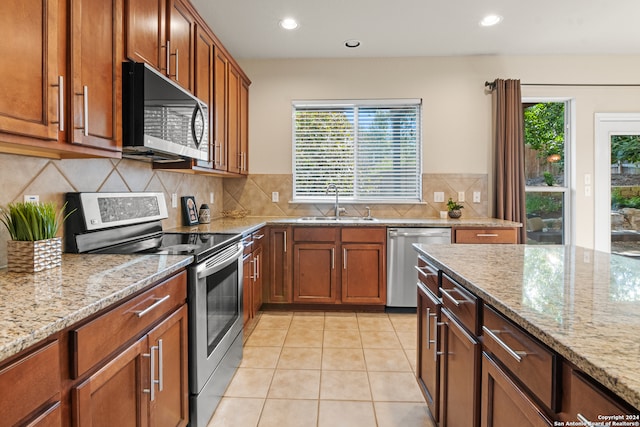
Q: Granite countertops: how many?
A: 3